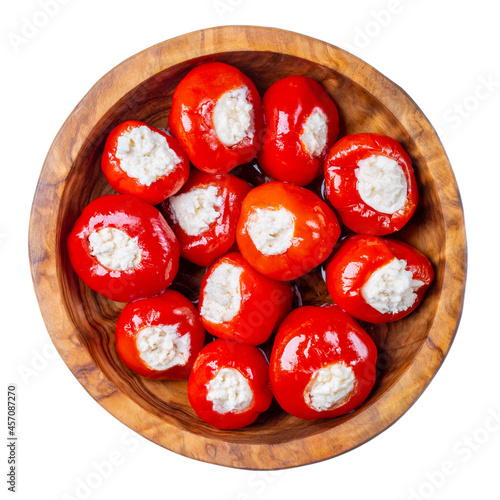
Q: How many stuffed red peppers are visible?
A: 12